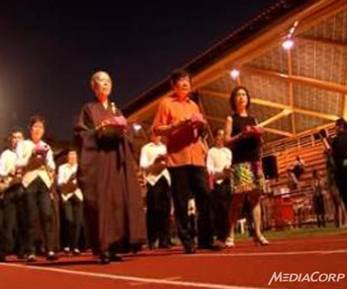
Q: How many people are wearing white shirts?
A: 5